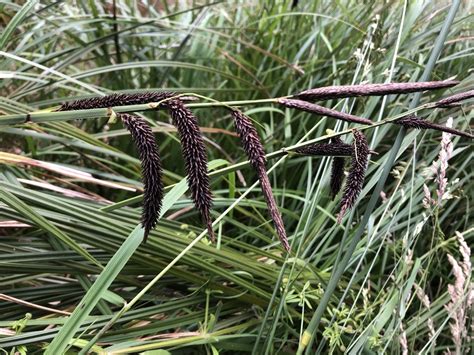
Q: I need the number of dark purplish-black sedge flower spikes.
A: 11